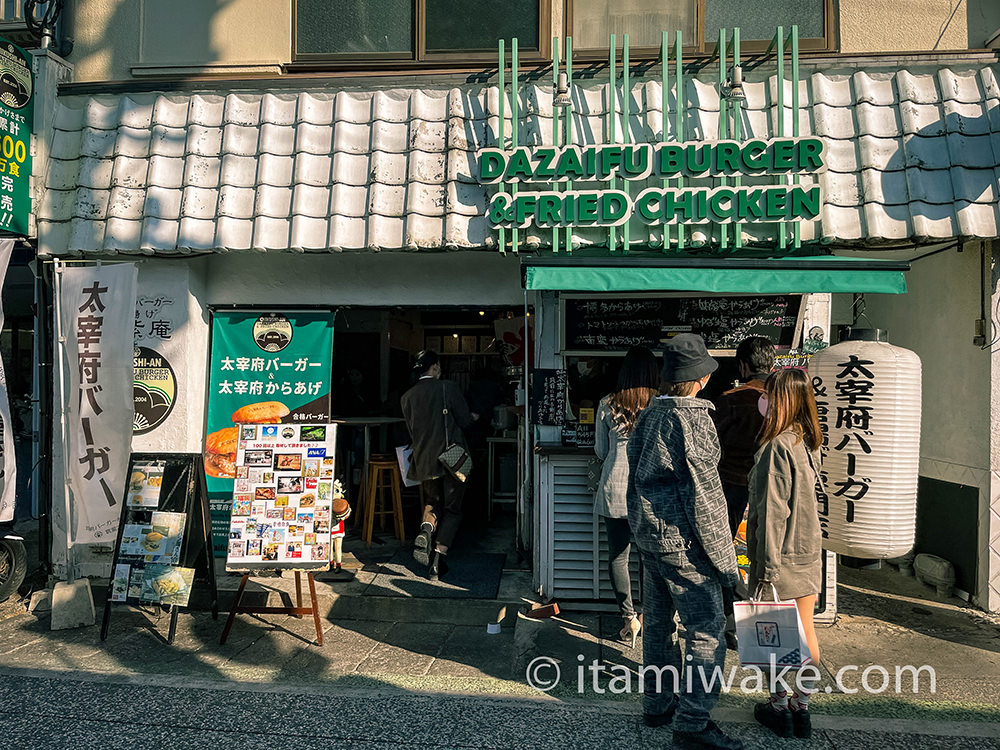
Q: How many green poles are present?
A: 12